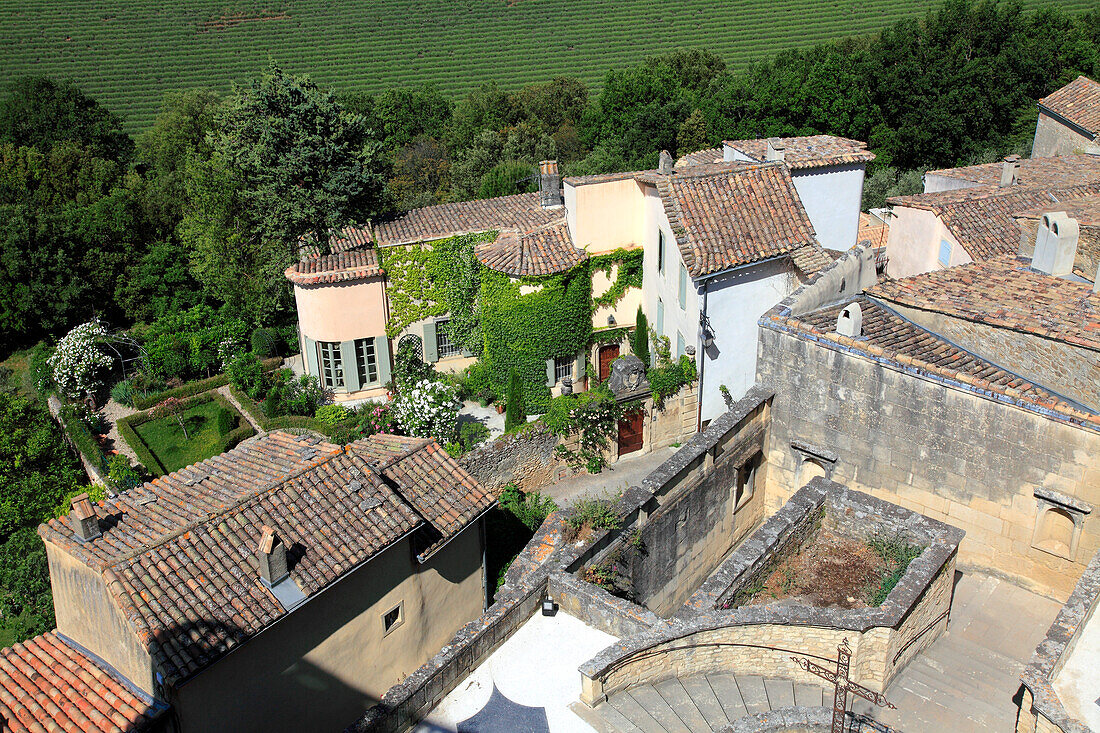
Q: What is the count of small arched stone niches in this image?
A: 2